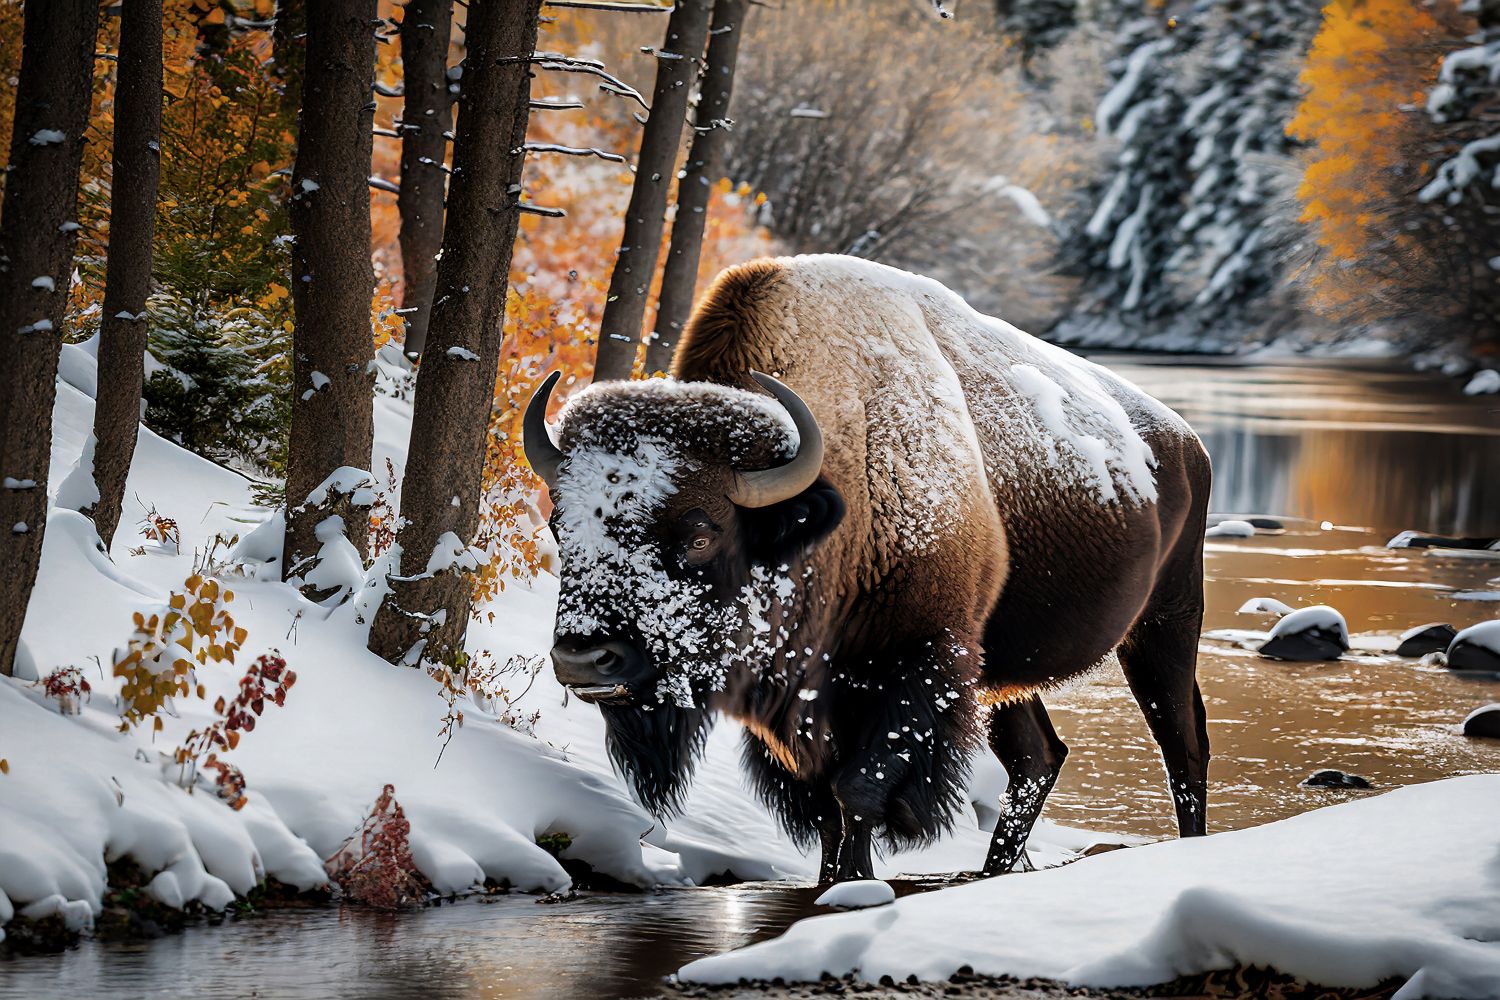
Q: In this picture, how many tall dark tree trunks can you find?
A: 7